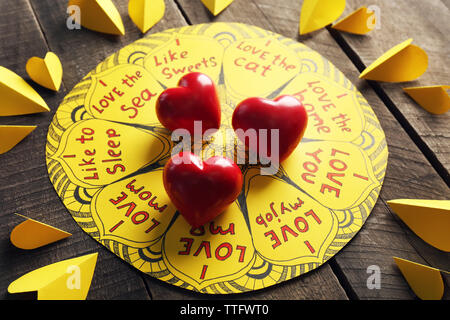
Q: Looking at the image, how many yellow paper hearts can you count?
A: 14